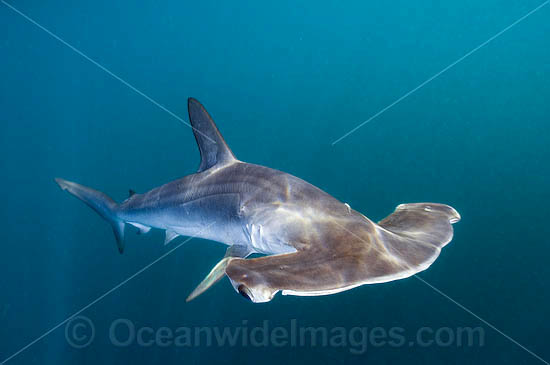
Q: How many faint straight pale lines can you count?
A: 4